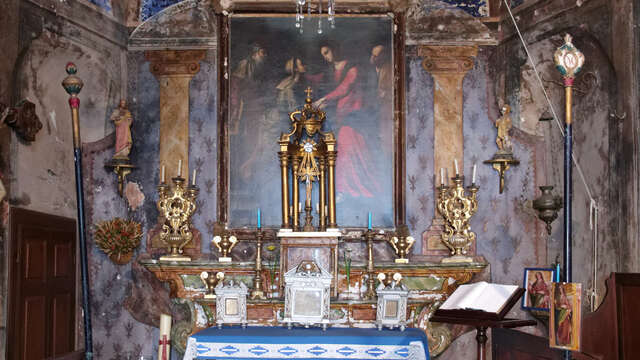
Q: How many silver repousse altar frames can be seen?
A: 3